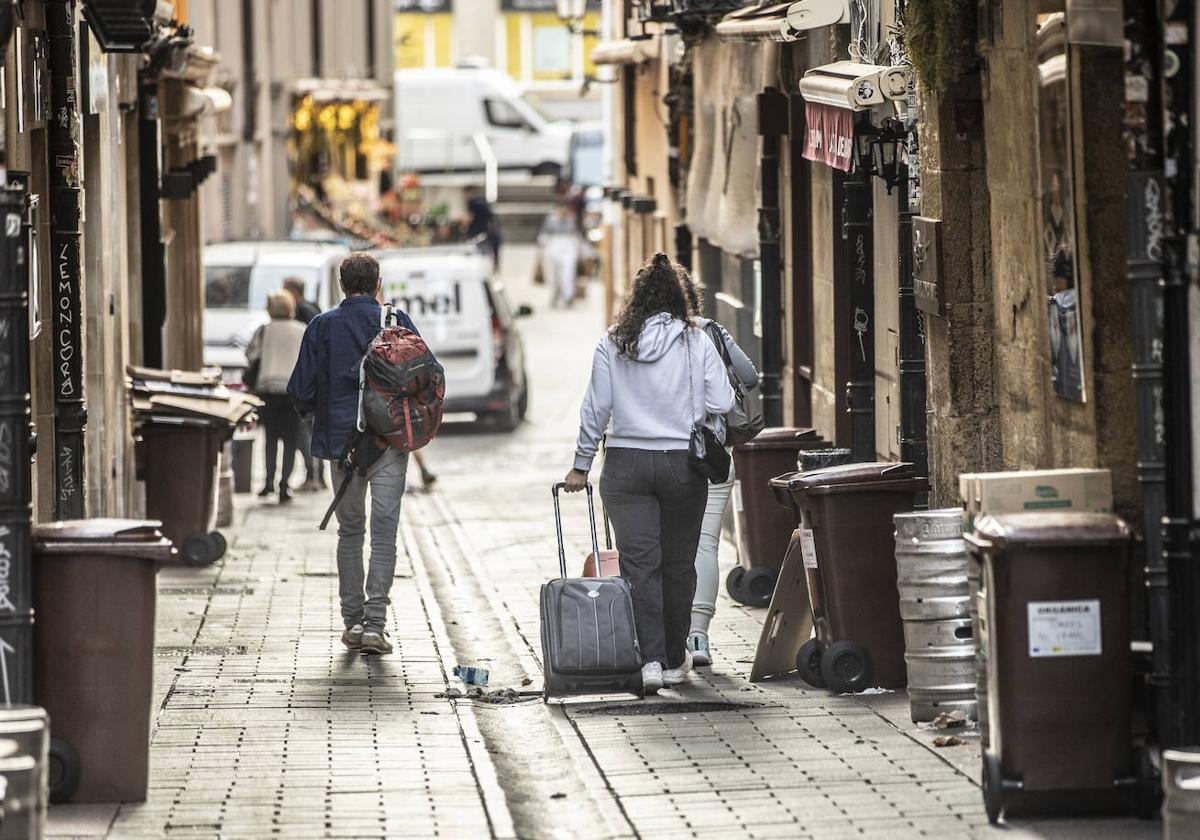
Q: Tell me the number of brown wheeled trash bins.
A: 5